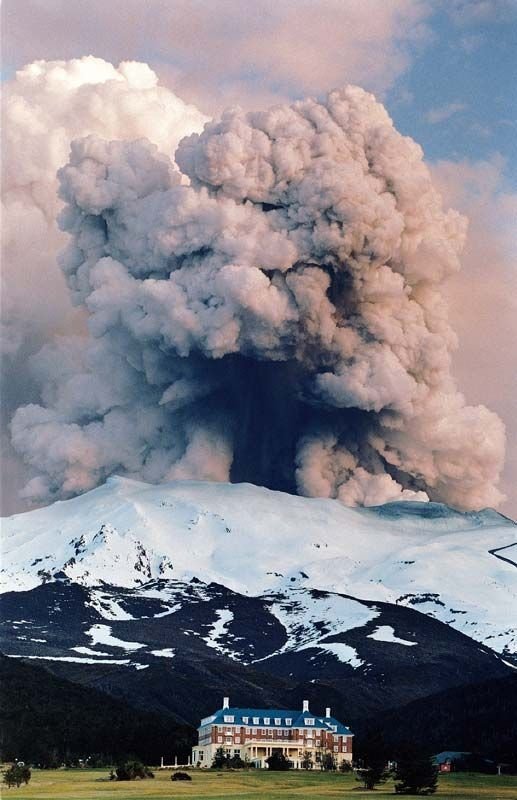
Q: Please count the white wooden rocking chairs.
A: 0